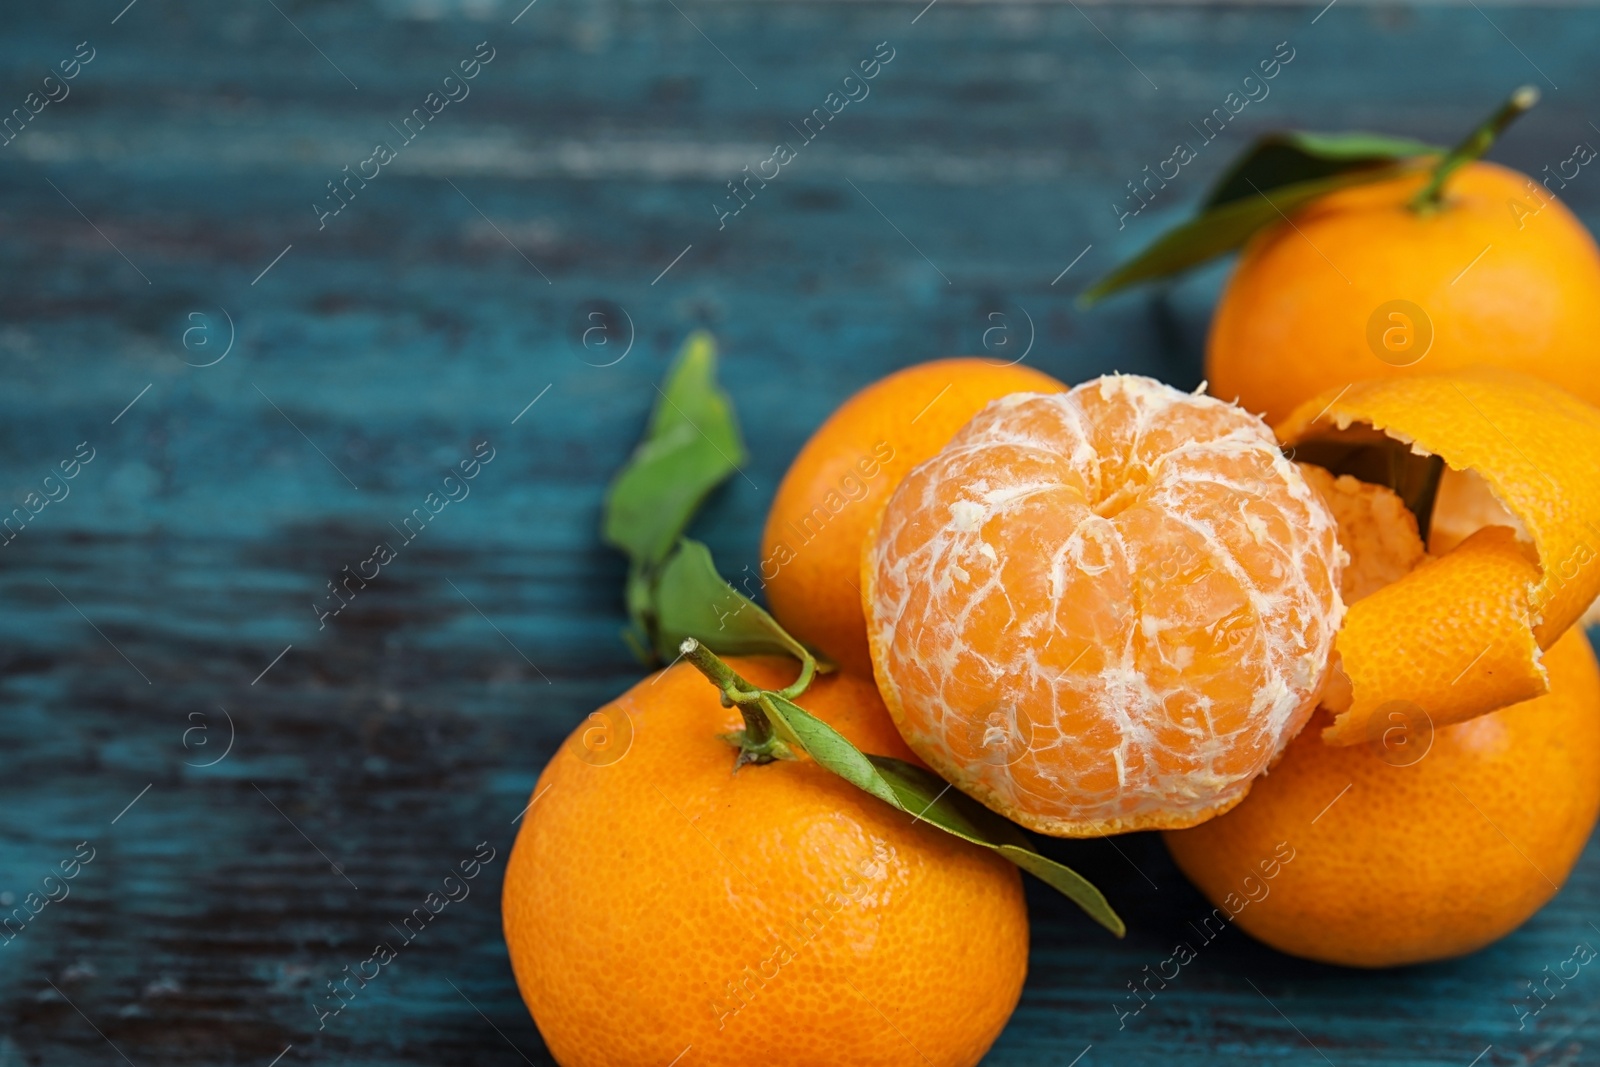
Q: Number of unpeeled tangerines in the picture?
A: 4